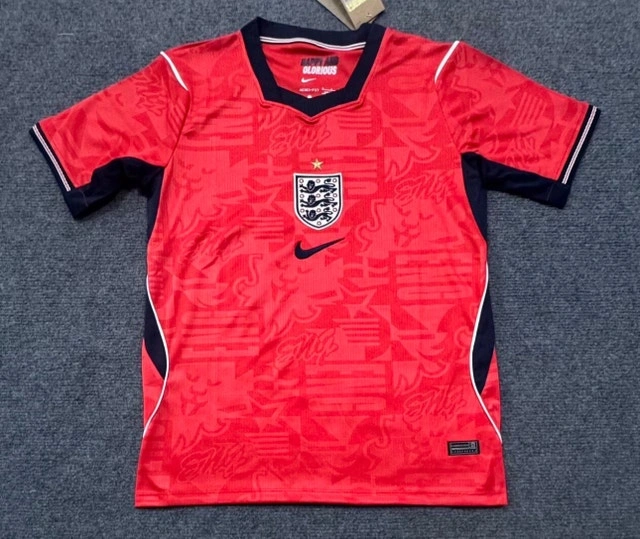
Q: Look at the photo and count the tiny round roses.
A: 10